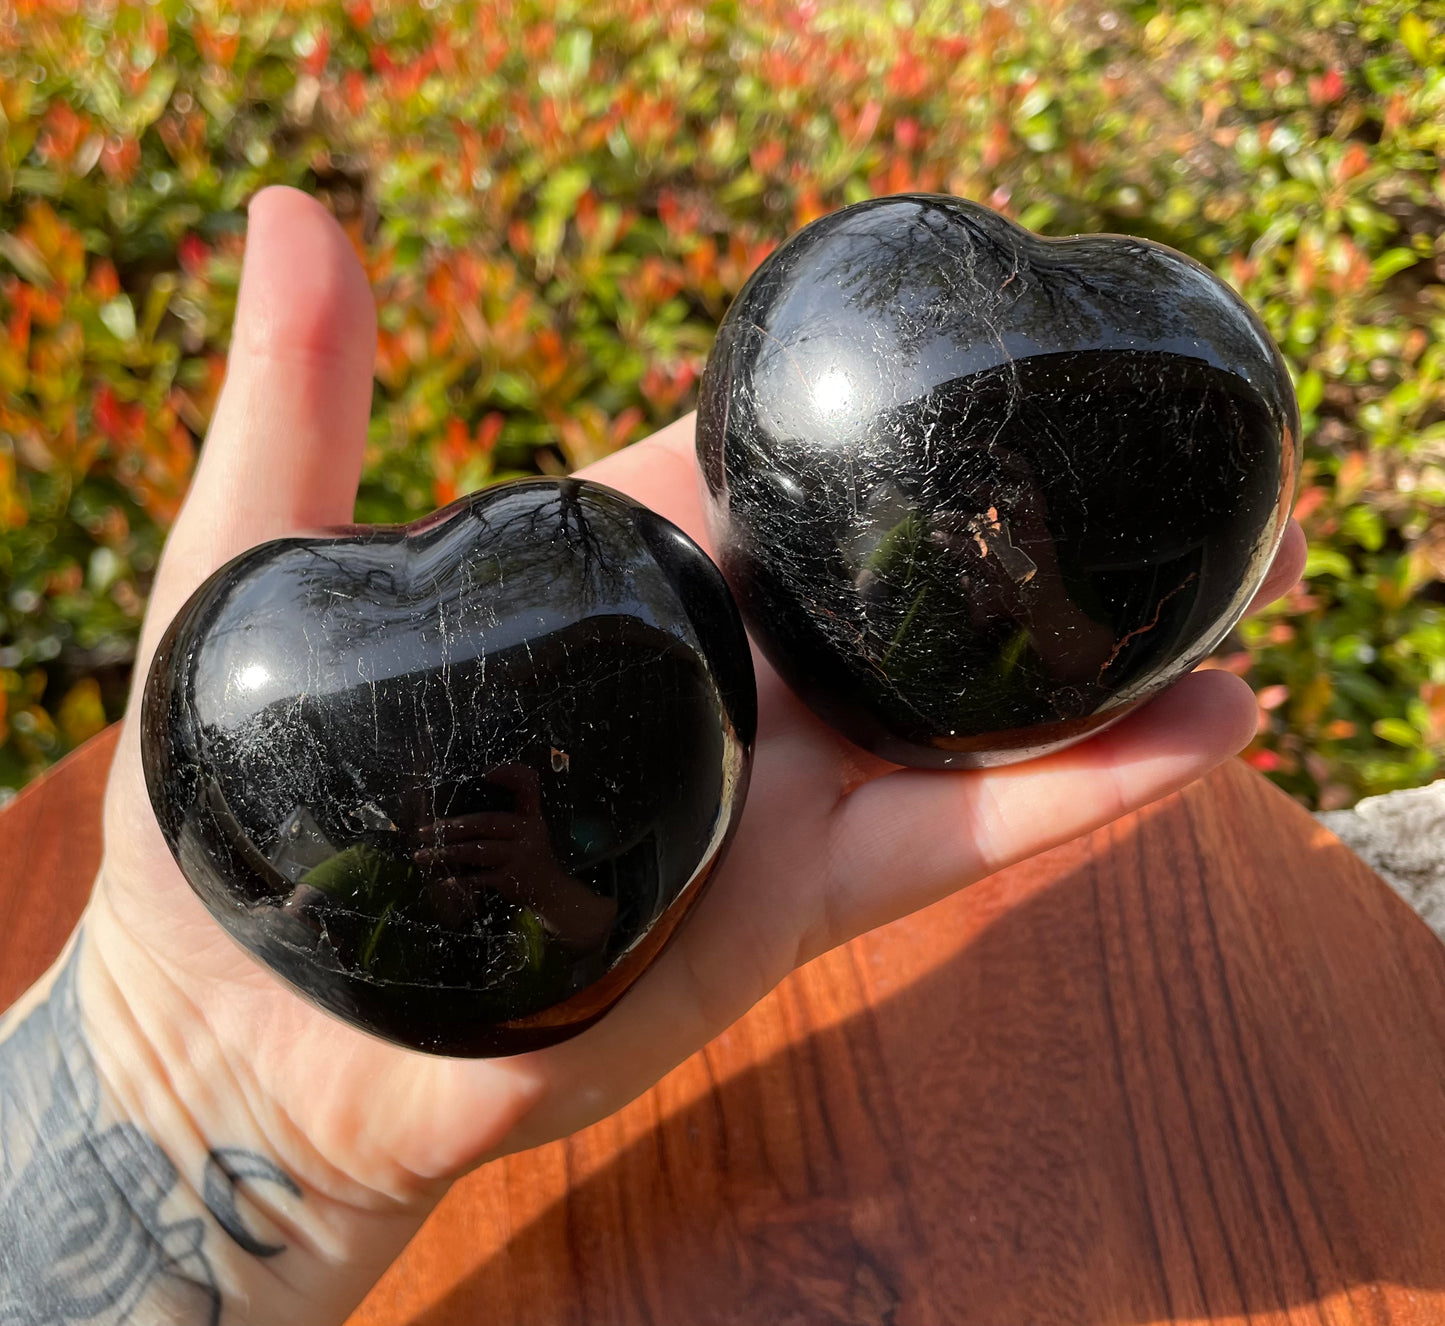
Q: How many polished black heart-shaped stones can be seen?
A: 2